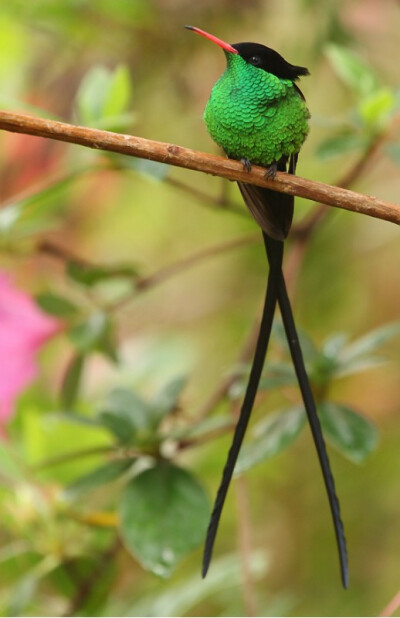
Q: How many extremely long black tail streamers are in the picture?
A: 2